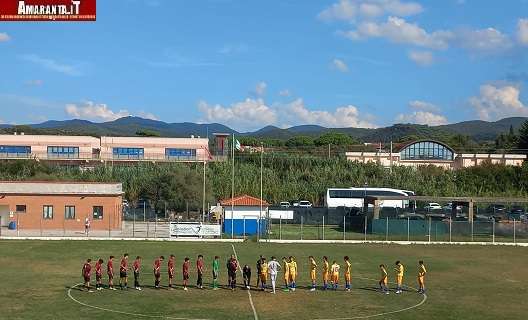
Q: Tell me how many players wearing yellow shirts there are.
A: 10